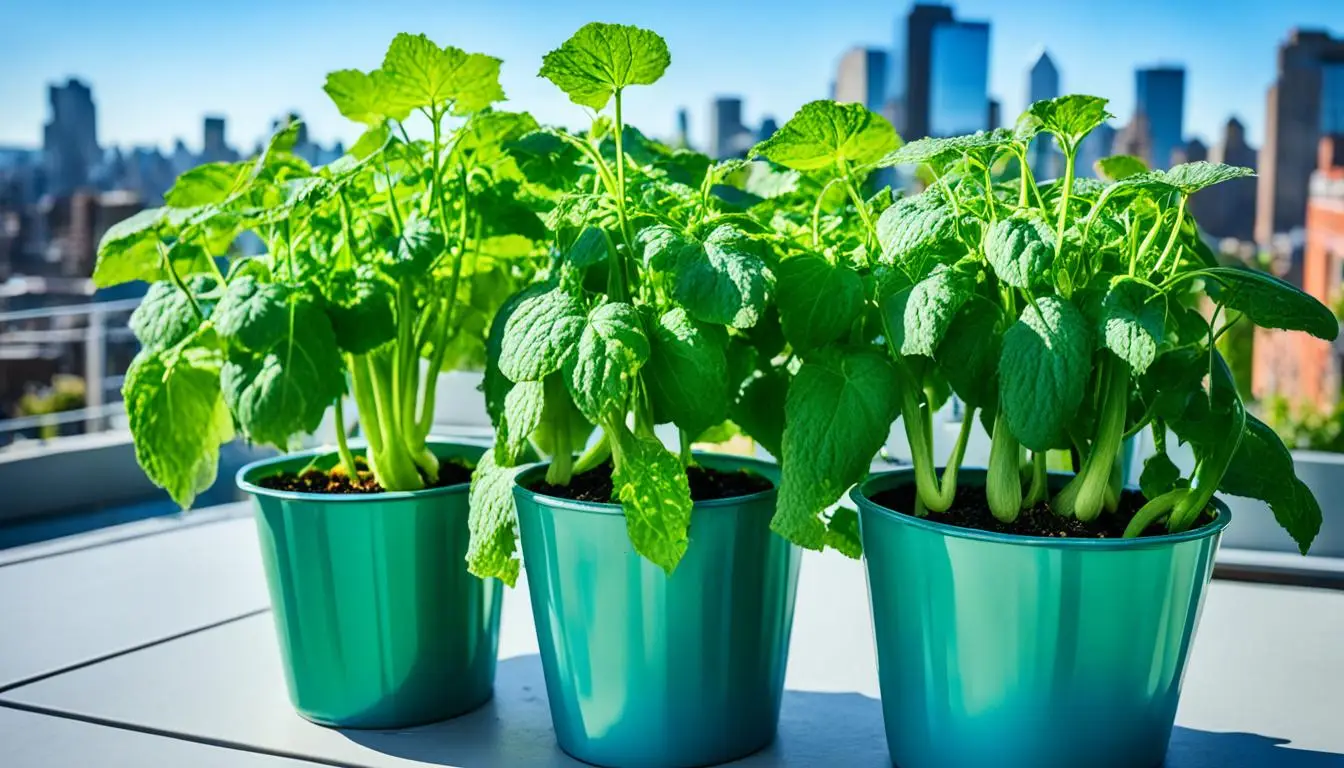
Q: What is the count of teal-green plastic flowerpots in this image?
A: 3